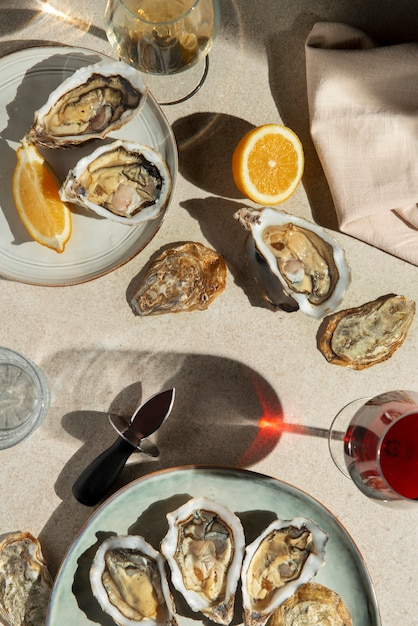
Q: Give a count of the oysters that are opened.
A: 6